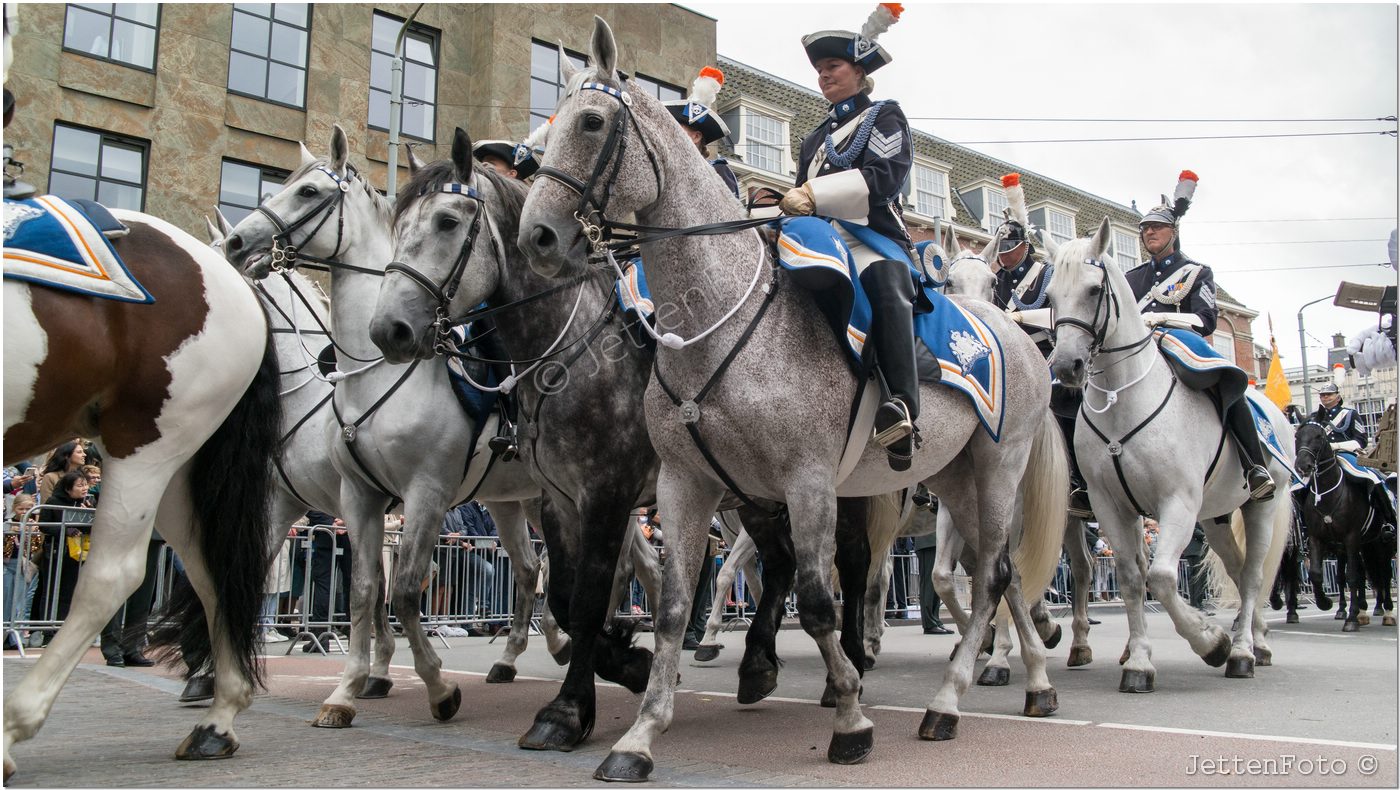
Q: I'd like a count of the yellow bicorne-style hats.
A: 0